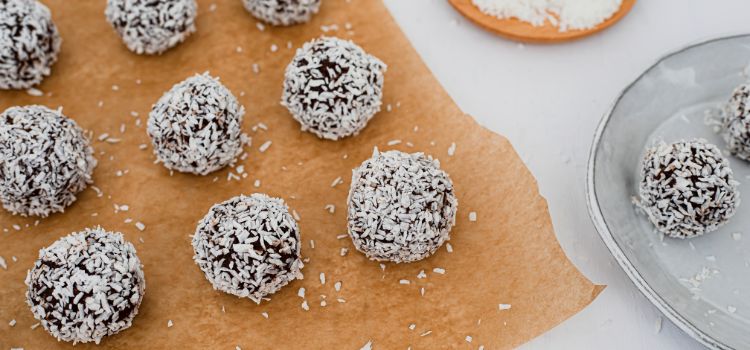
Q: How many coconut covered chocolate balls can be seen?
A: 11